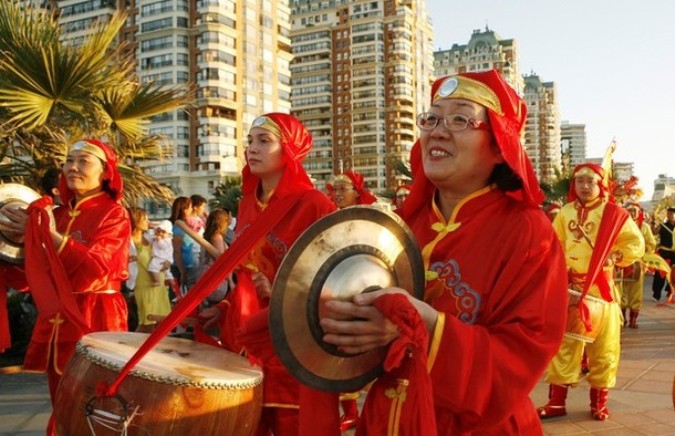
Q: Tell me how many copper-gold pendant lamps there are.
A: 0